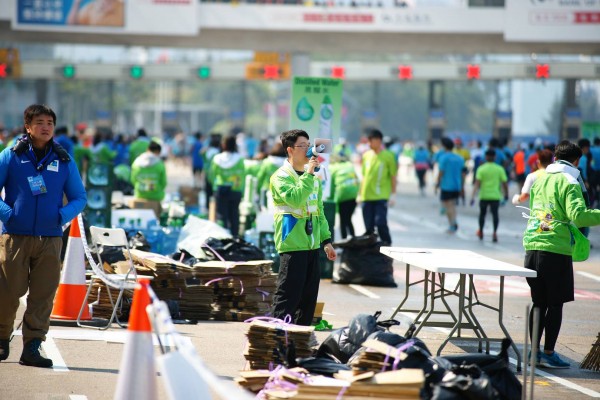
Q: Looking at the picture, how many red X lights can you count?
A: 6